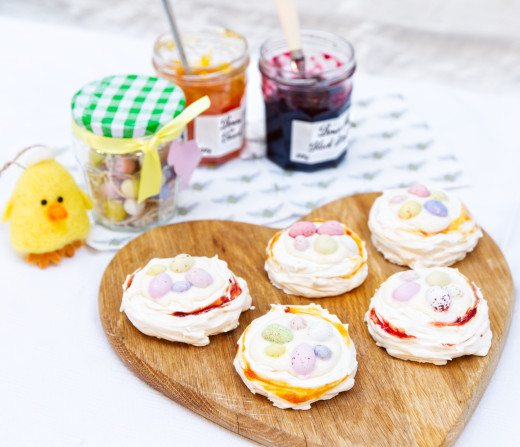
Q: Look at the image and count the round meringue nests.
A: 5